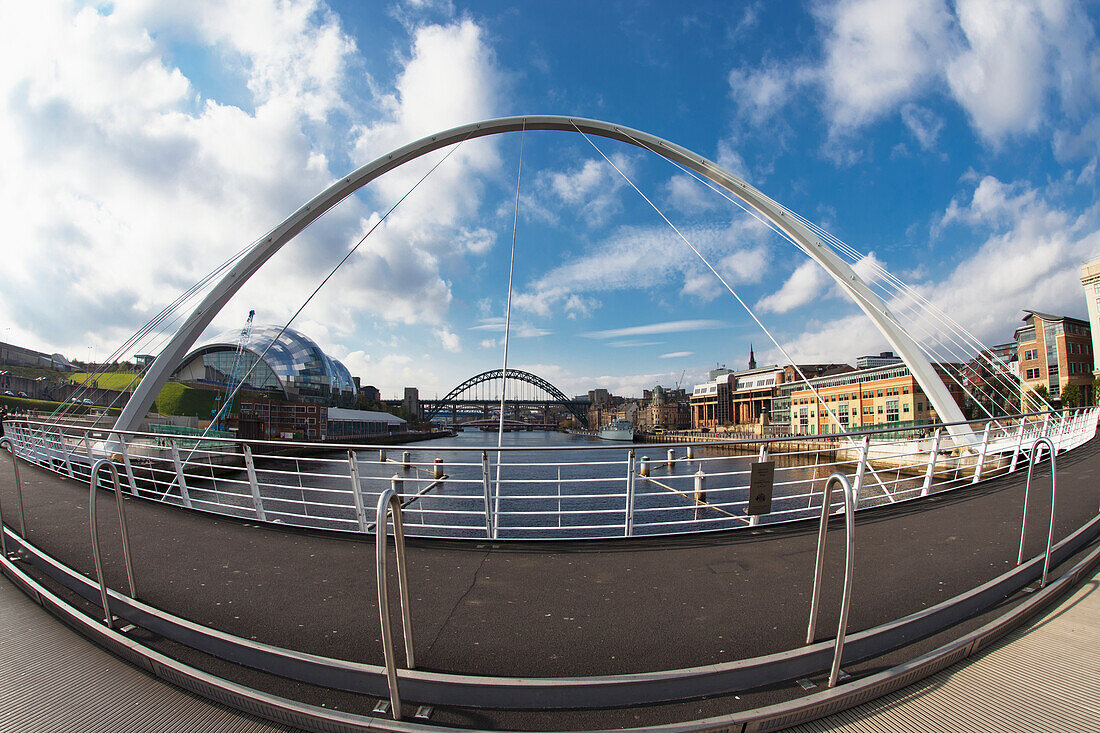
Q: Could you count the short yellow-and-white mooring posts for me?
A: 8